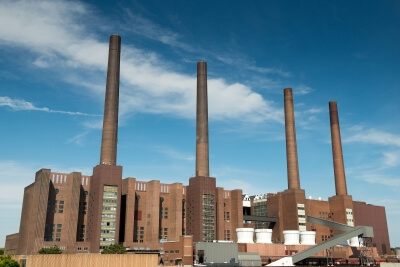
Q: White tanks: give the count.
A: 4